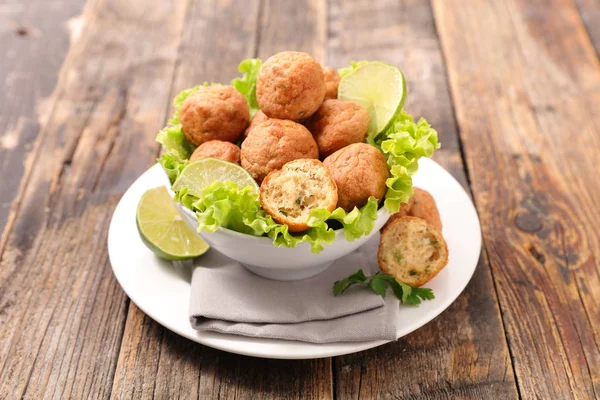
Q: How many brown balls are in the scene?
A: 11